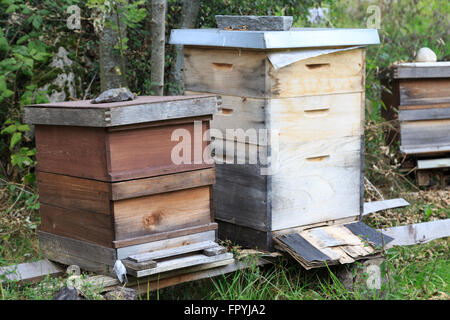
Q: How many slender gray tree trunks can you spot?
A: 3